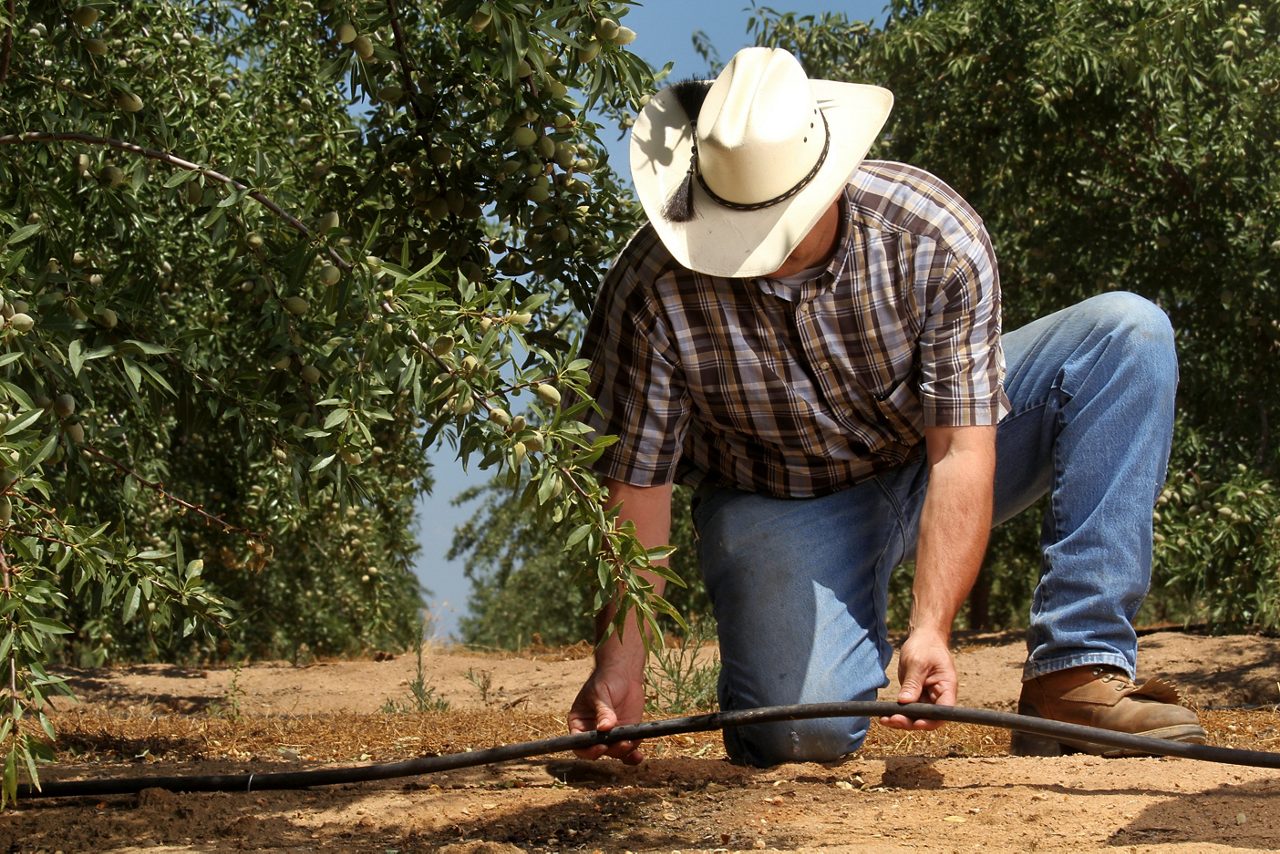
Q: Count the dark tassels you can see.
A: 2